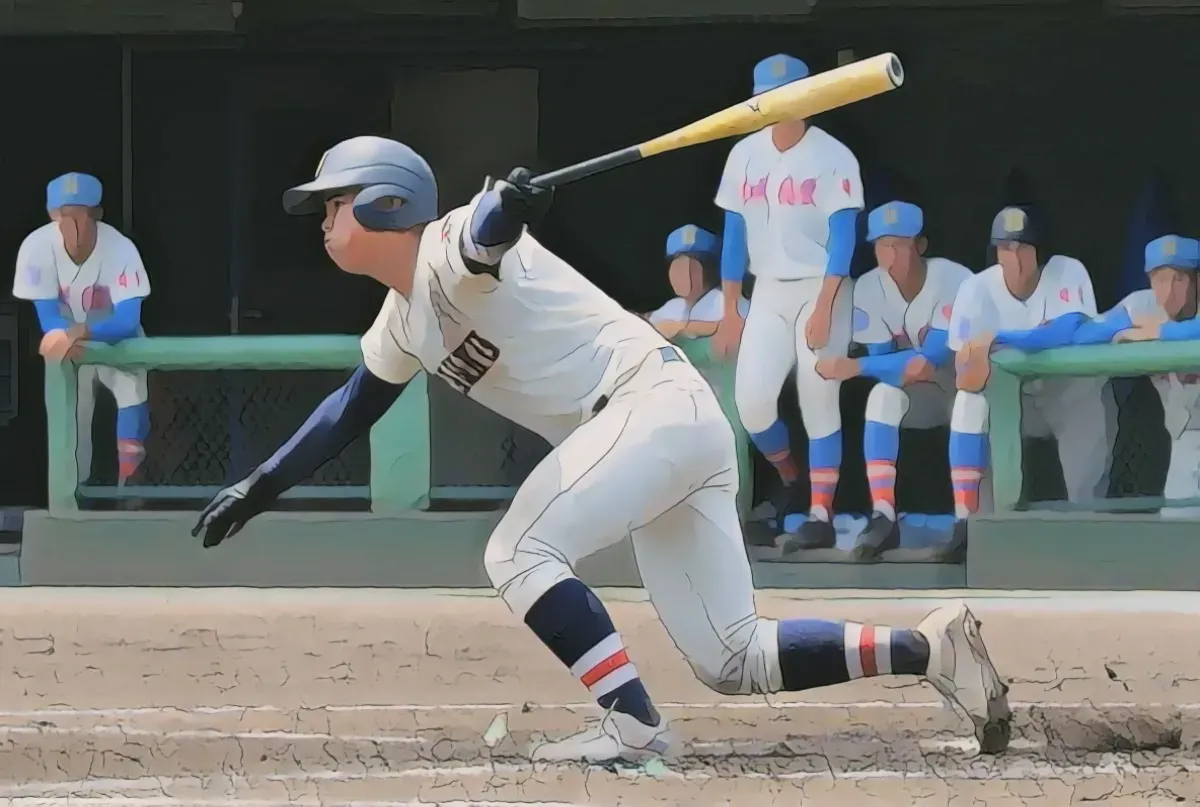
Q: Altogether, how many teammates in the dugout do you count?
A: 6